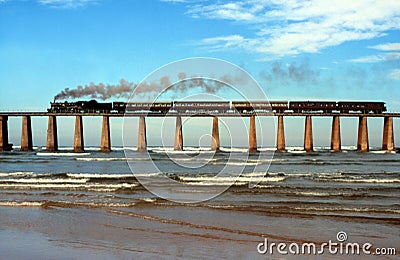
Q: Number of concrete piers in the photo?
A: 14